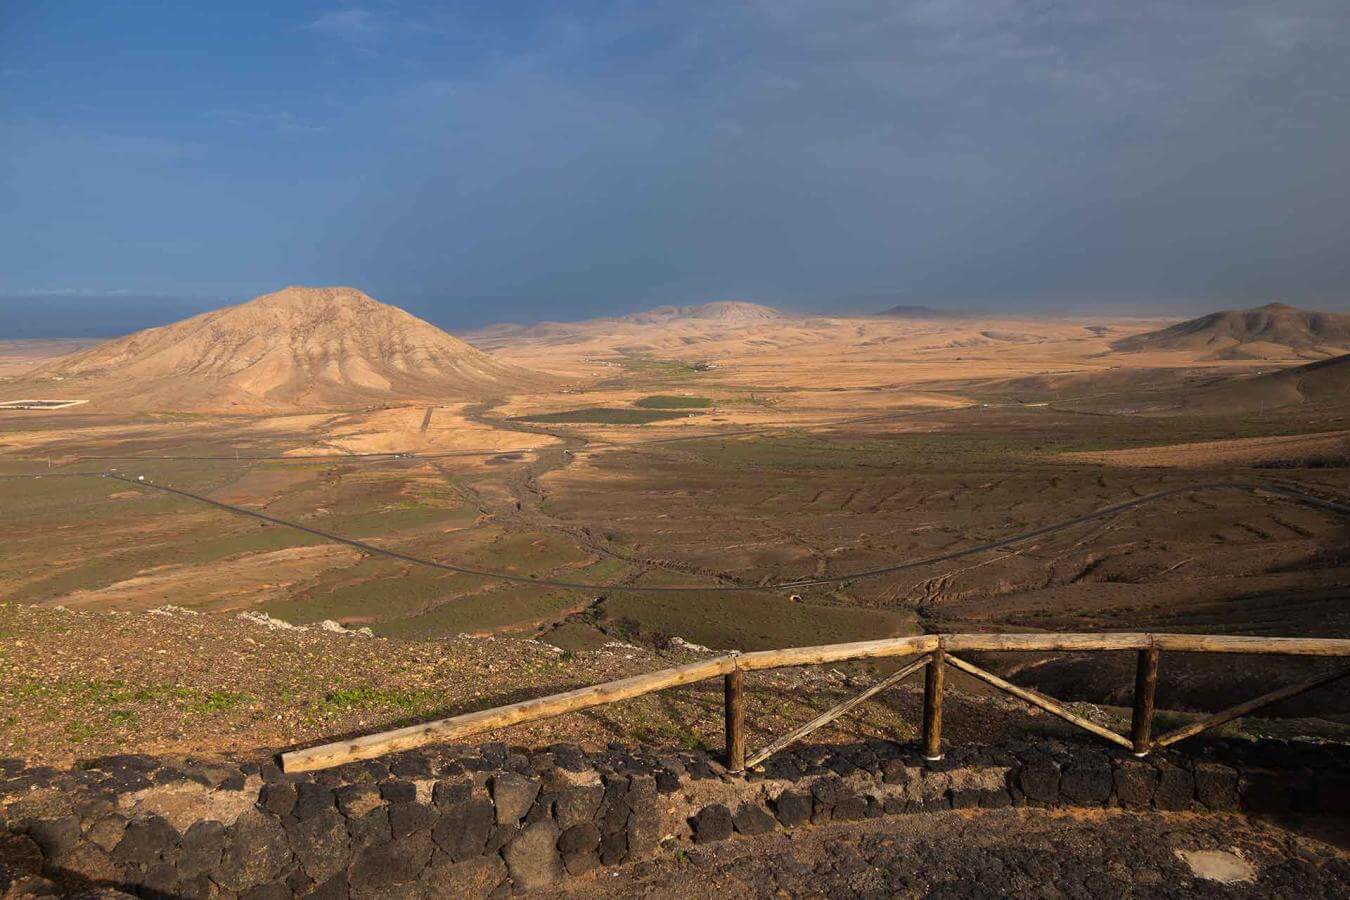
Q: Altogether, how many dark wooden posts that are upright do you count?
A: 3